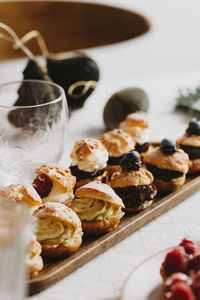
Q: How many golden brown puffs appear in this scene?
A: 11